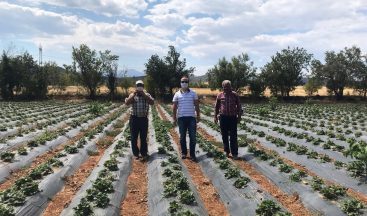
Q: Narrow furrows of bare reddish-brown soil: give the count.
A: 6